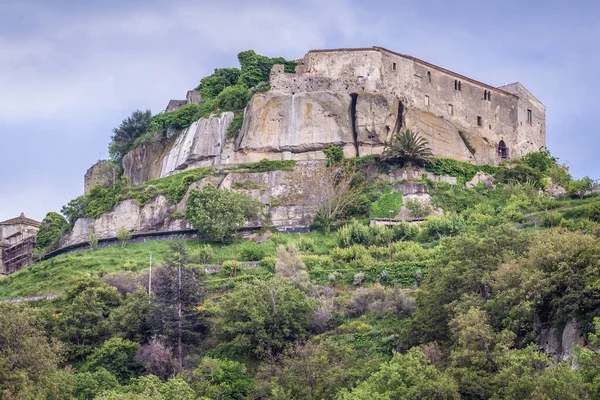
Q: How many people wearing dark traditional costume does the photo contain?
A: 0